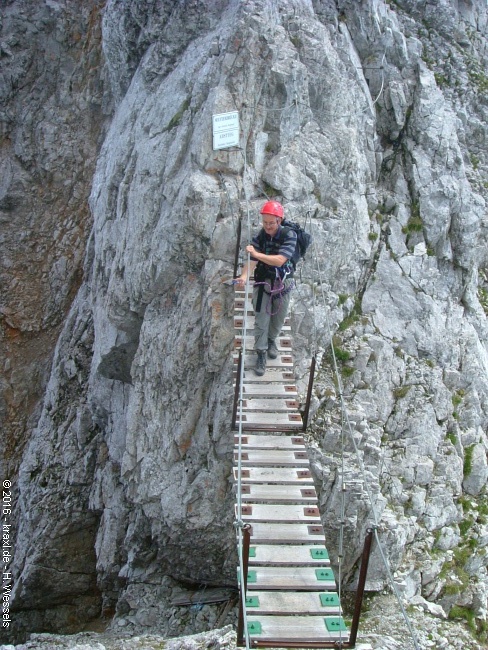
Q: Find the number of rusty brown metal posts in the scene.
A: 5